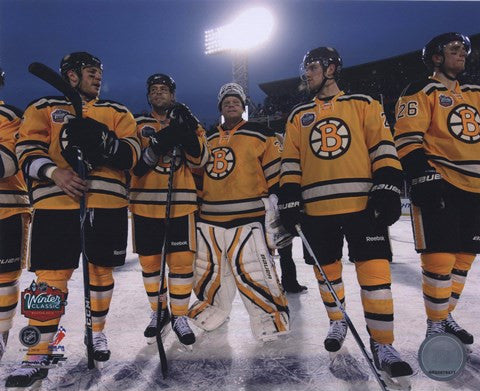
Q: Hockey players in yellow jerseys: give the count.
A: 6